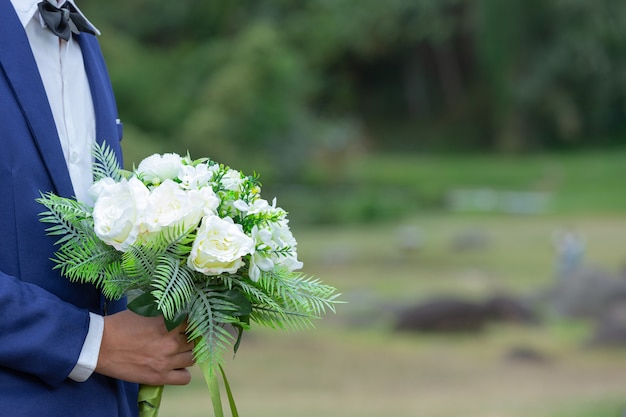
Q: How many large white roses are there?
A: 3